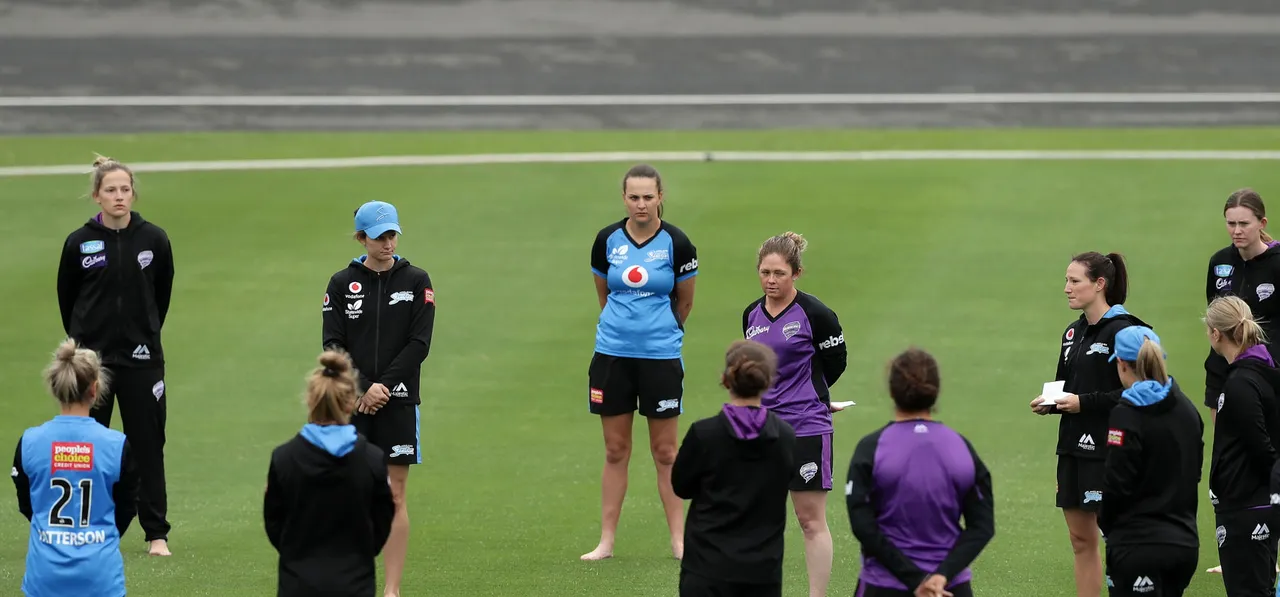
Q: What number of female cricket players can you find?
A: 12